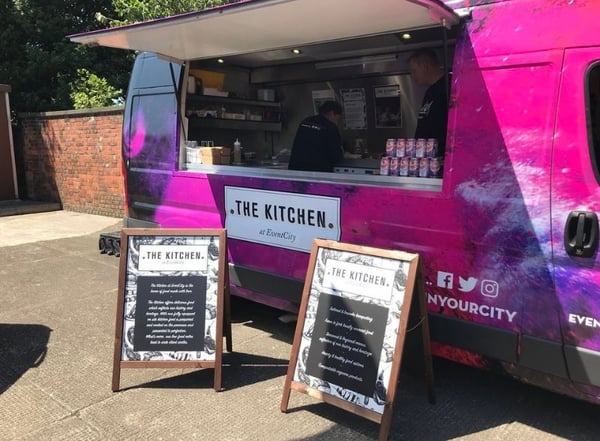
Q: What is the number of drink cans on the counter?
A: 11